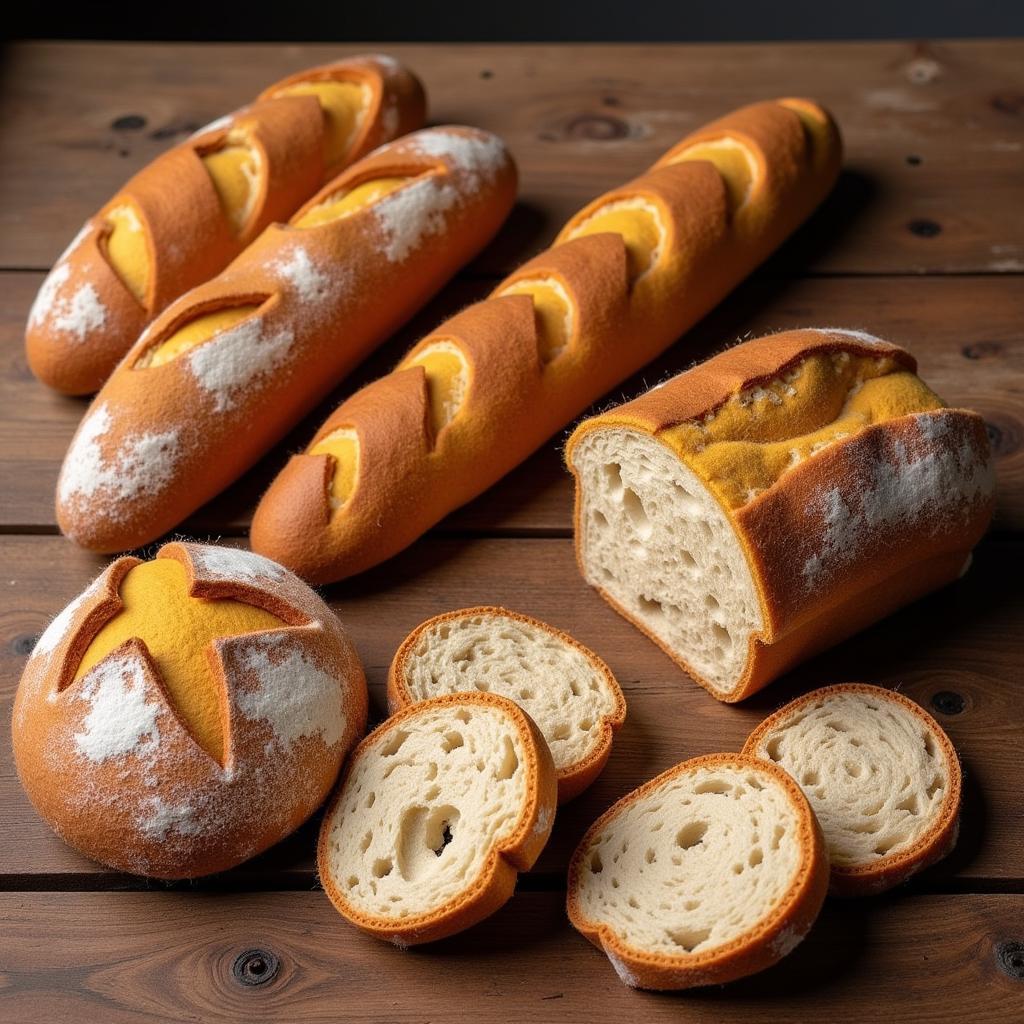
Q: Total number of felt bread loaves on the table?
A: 5